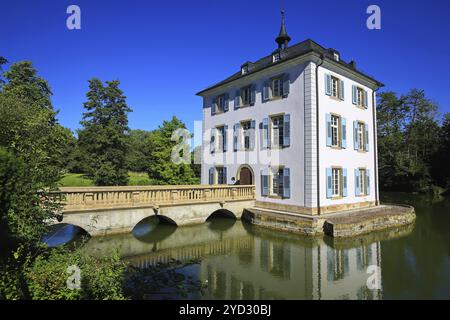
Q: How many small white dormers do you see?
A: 3